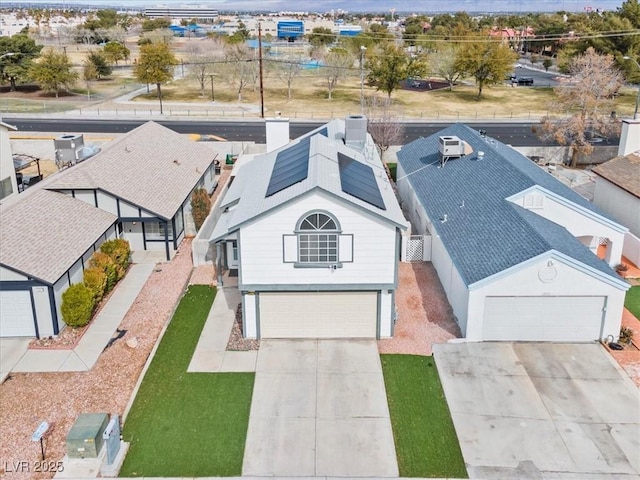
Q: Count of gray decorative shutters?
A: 2